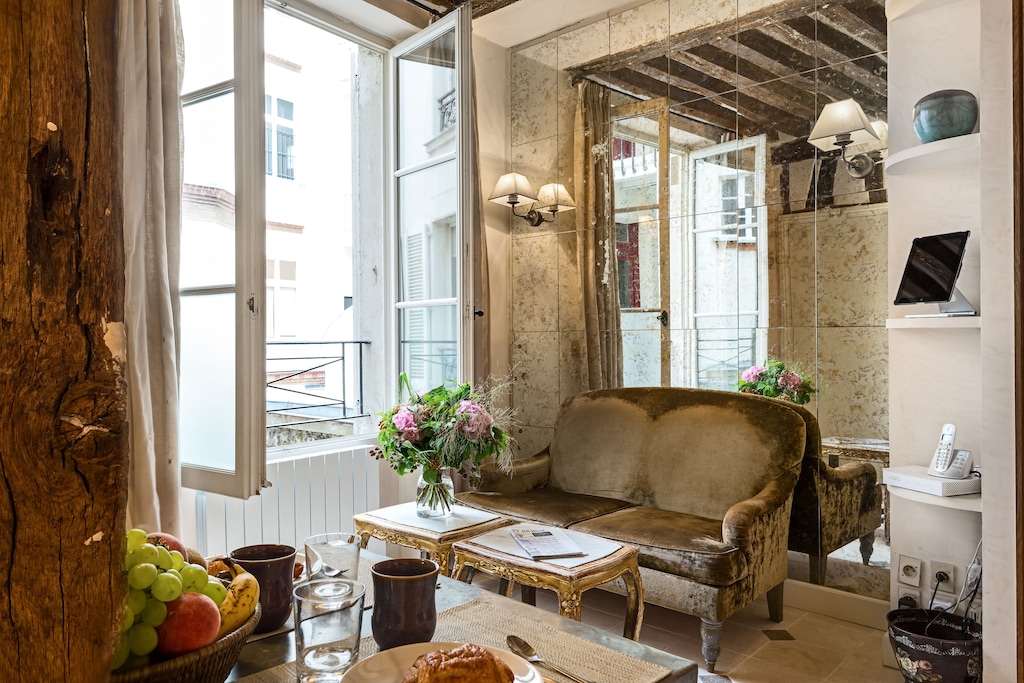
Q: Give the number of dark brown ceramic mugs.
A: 2